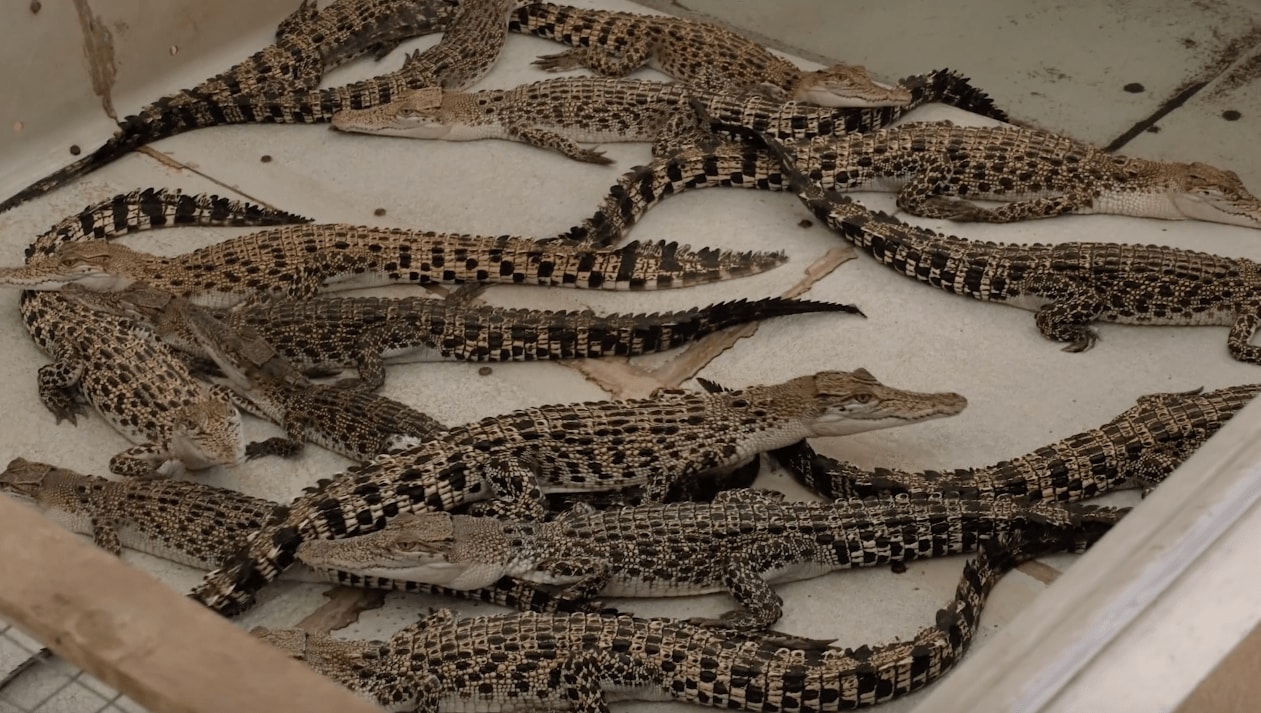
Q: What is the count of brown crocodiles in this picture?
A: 15